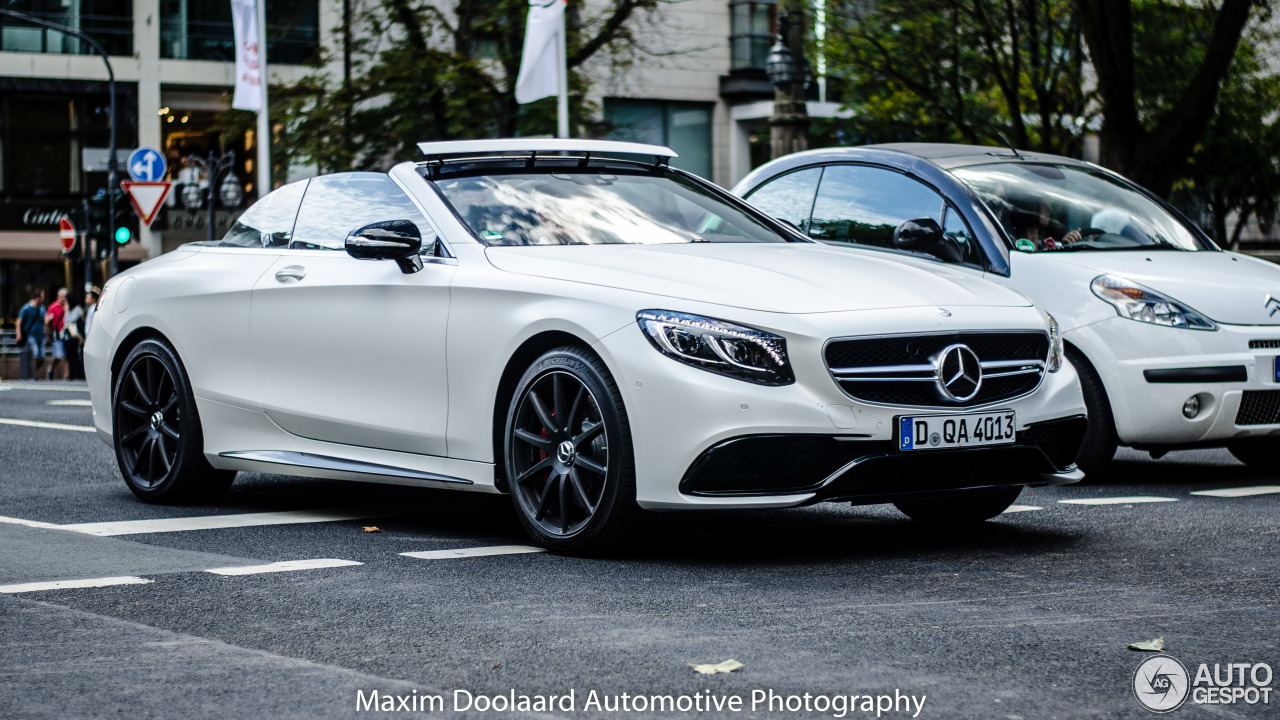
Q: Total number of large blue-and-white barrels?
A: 0